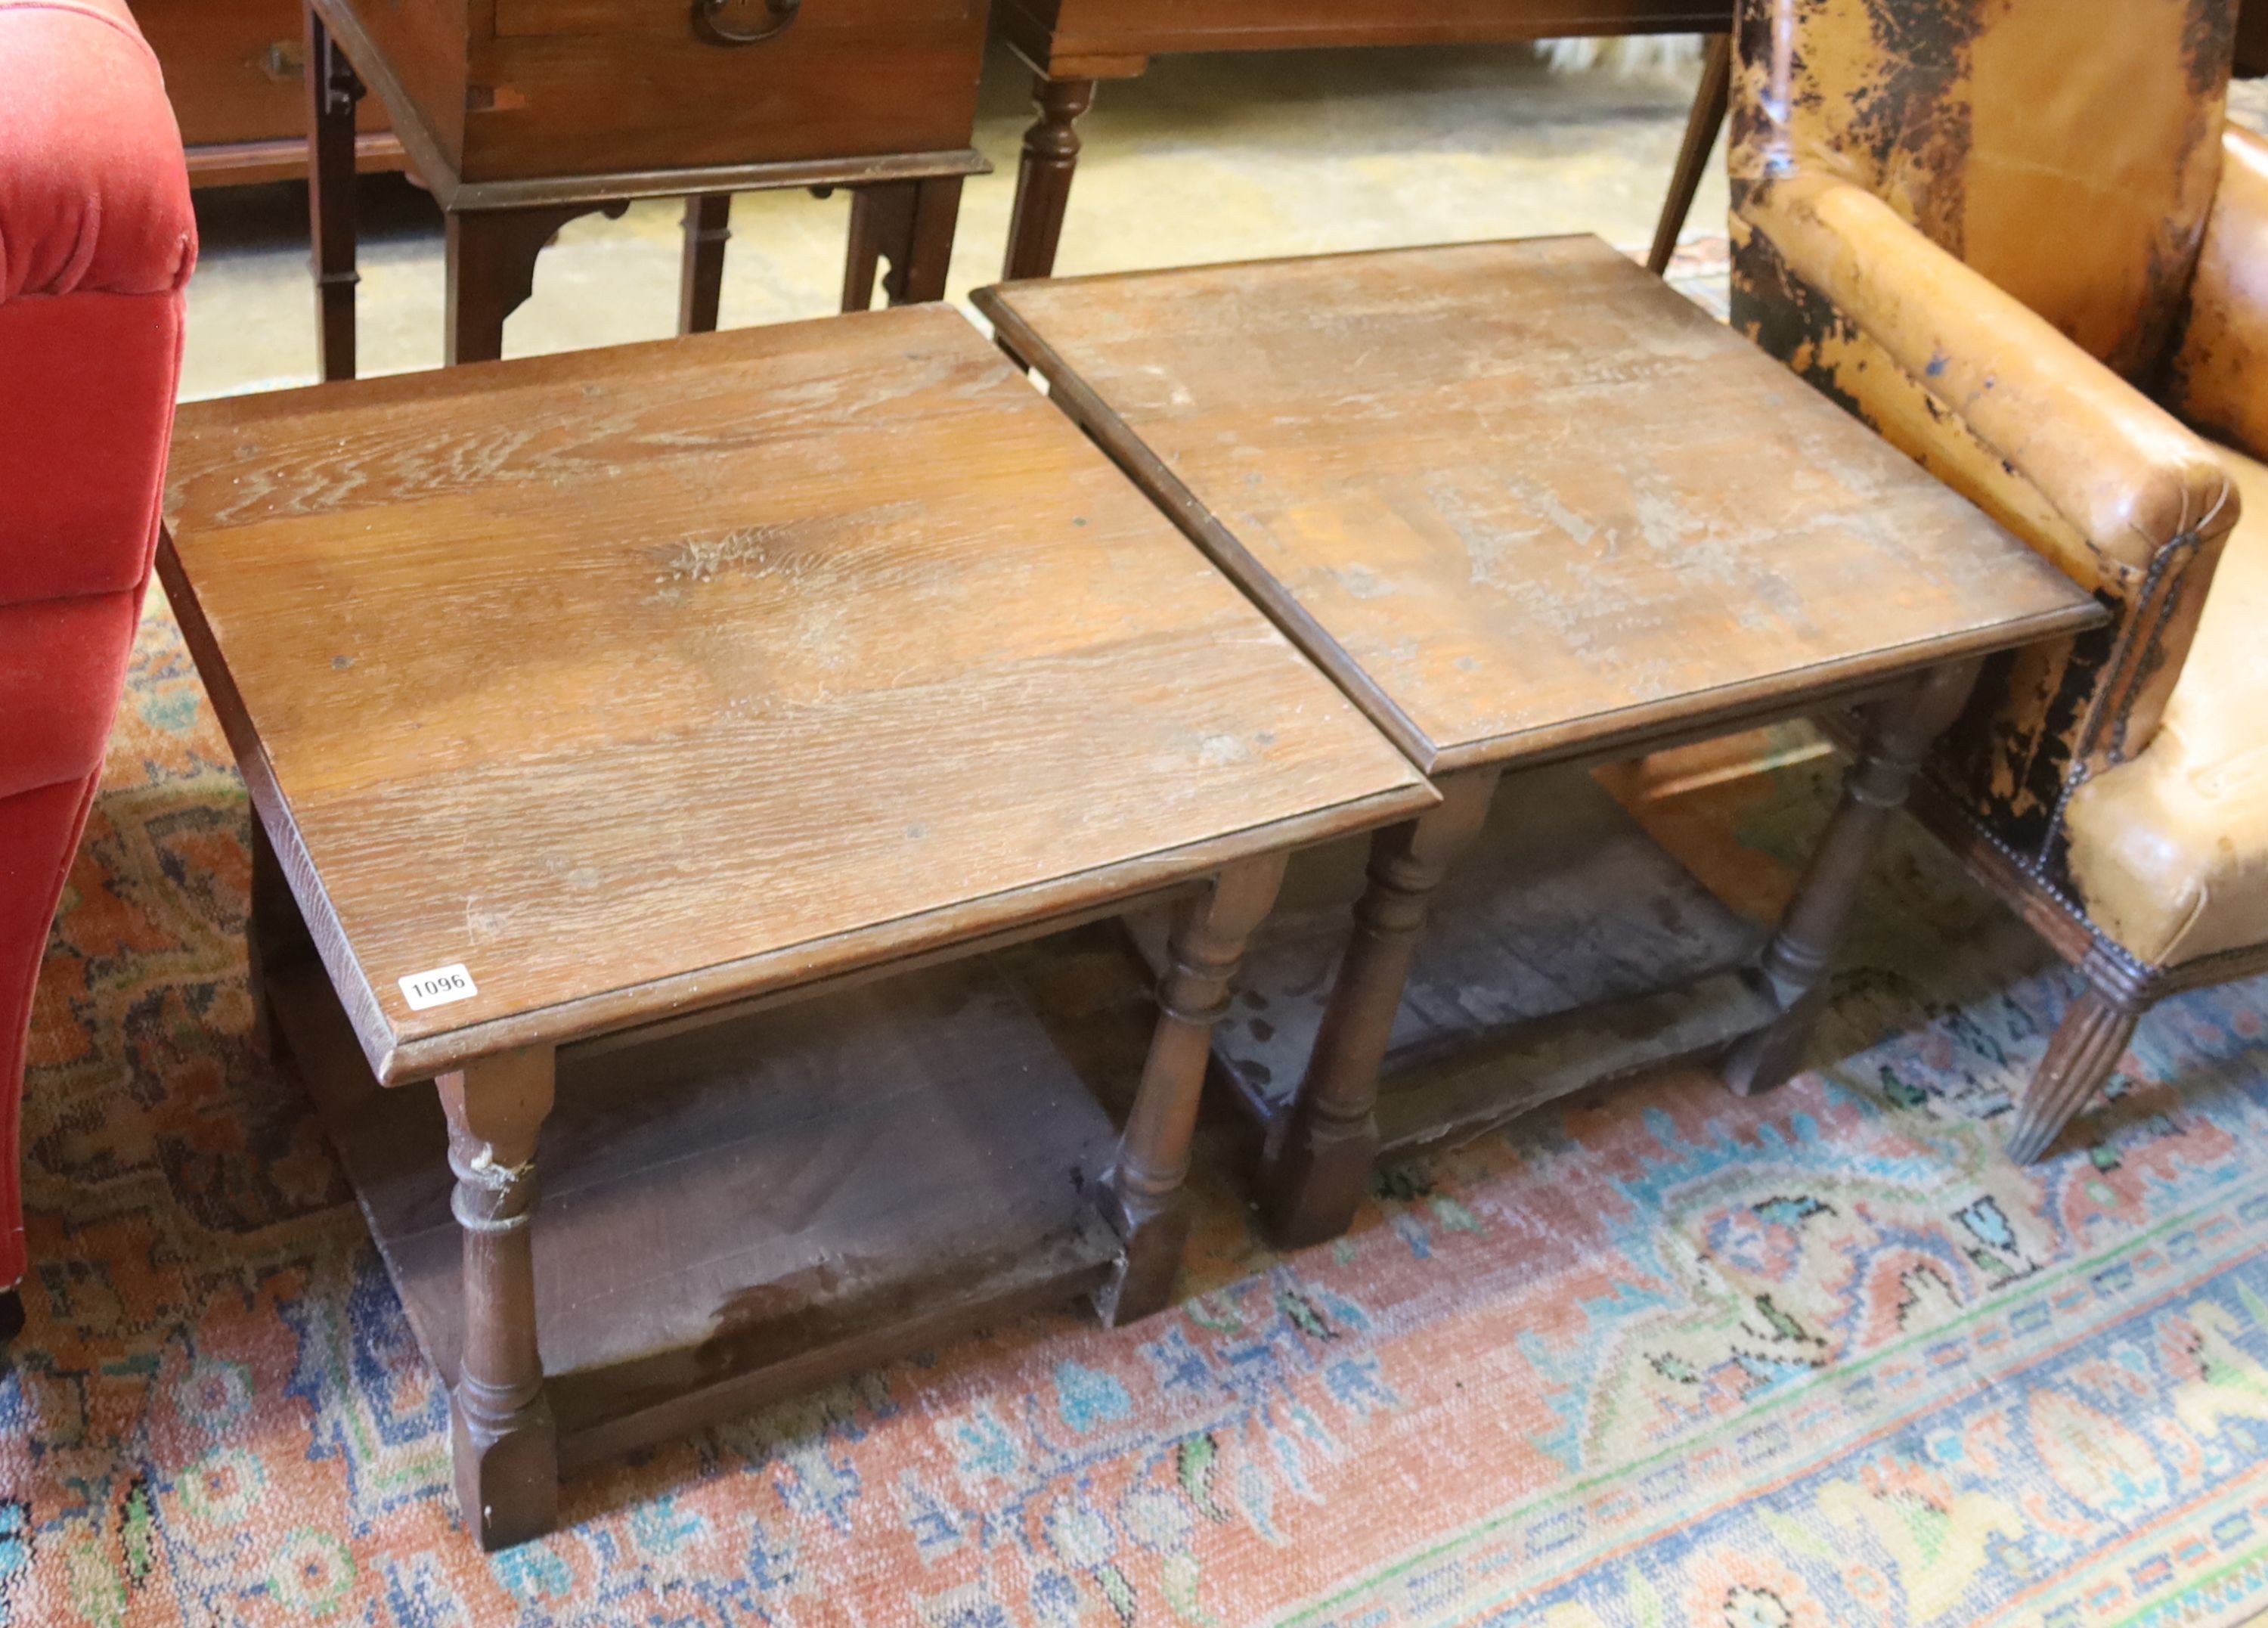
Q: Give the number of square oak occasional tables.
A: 2